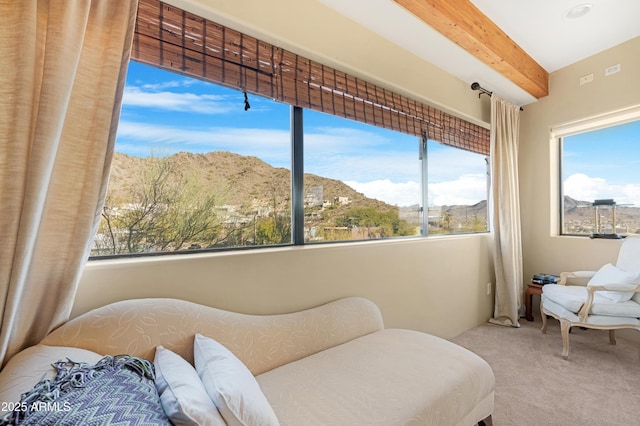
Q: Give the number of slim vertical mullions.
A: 2